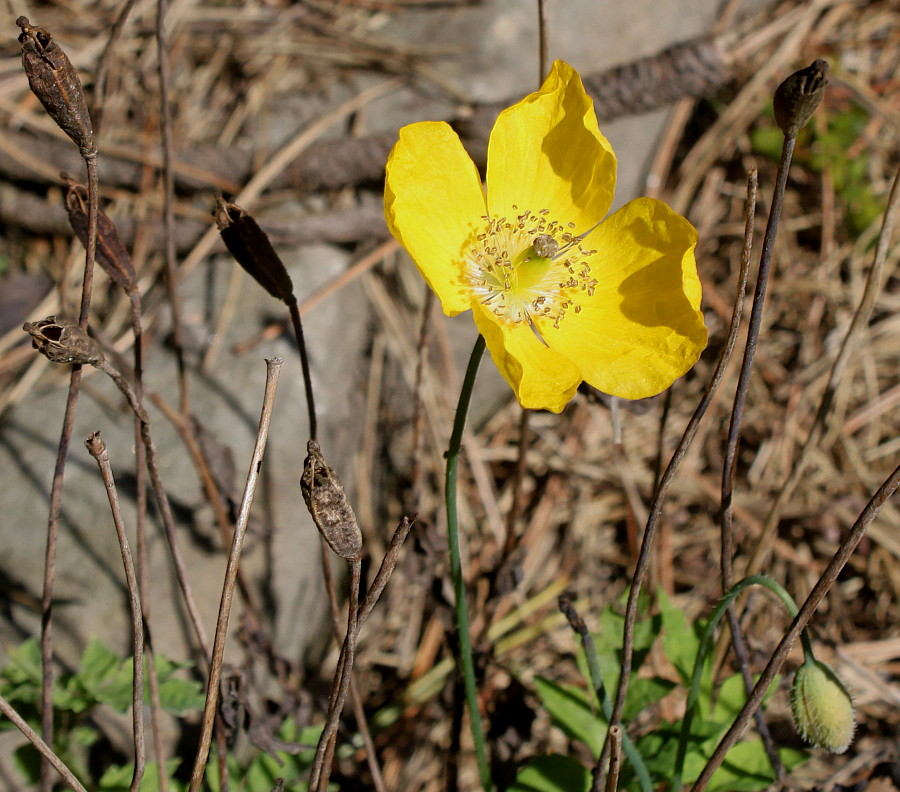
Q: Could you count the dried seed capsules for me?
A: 6